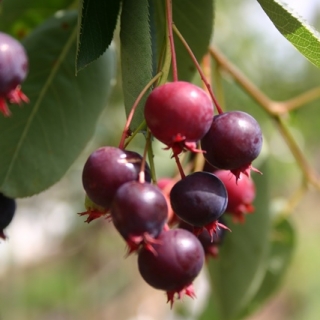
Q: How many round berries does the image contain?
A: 11